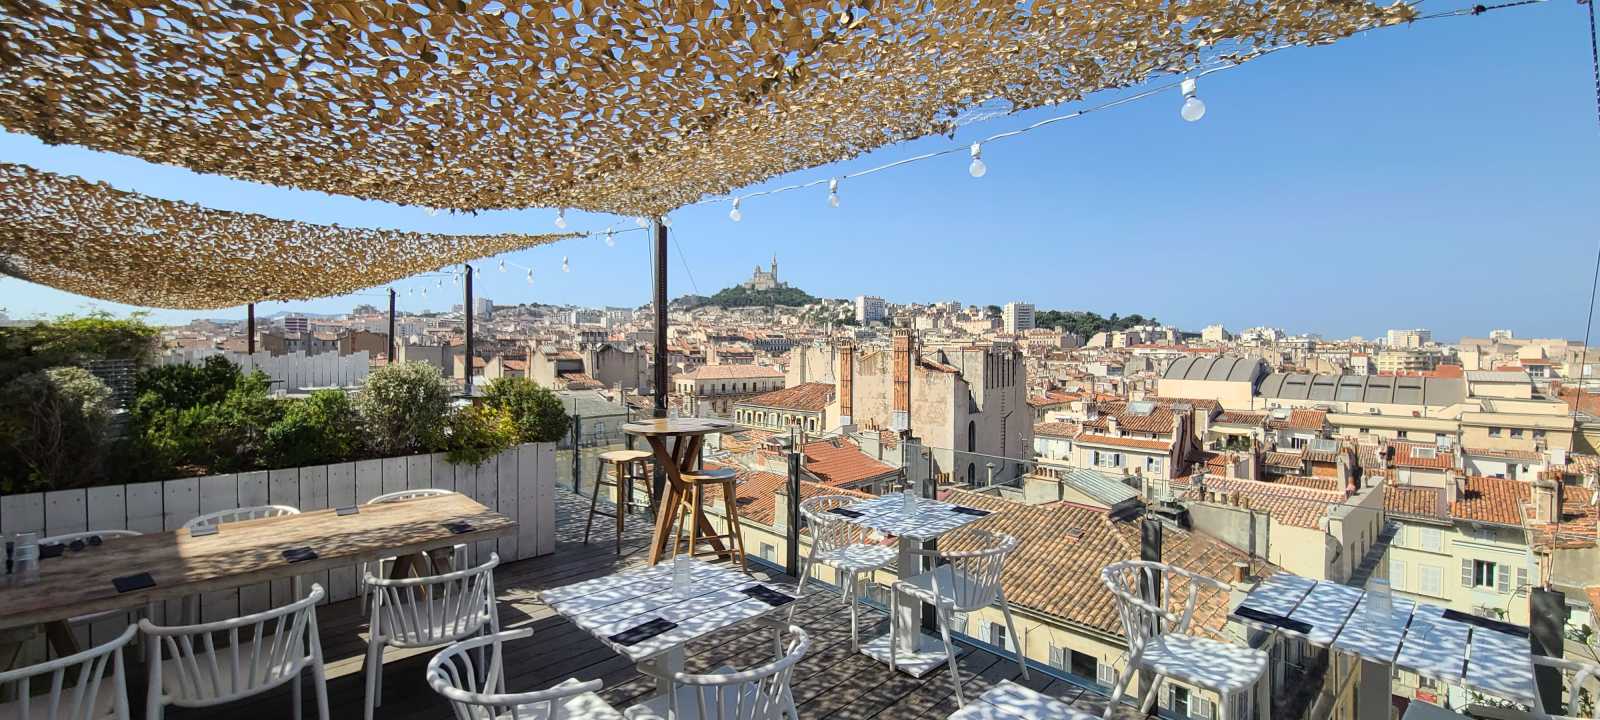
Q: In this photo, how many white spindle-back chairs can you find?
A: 12